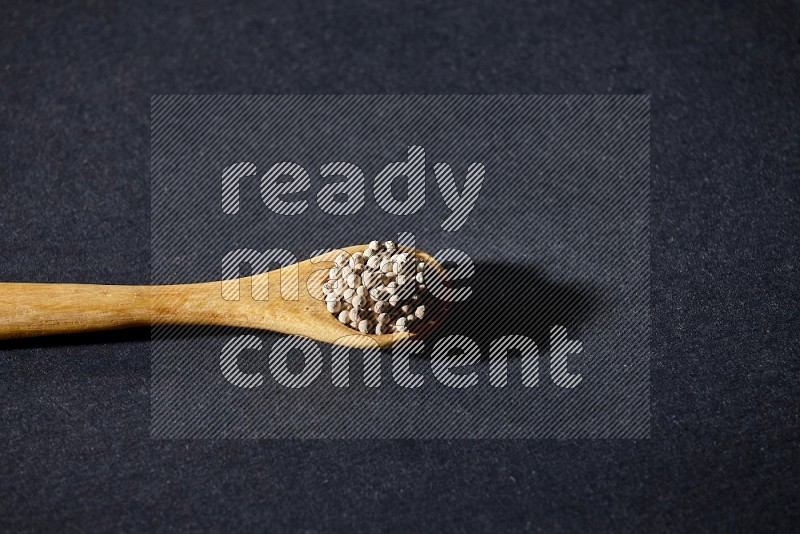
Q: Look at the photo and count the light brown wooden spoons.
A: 1